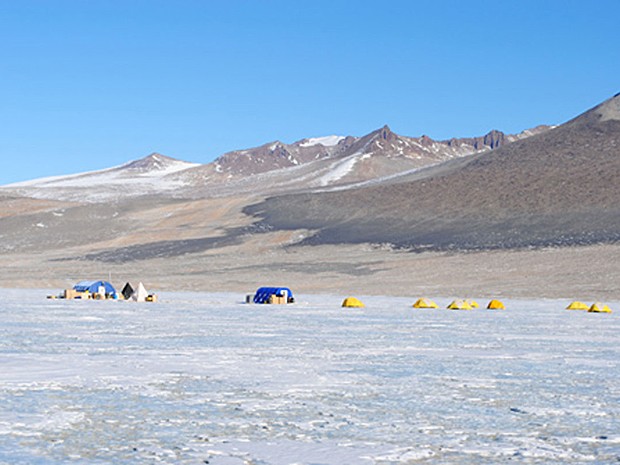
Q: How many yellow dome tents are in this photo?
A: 7